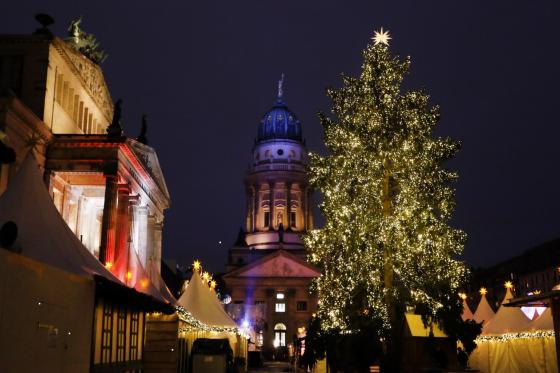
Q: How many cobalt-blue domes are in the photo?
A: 1